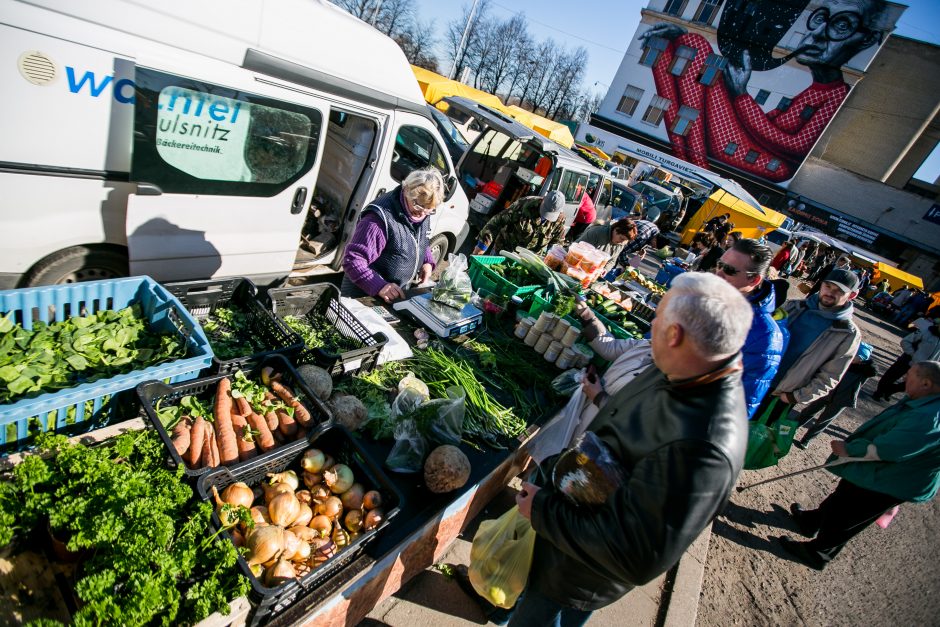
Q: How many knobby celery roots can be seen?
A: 3